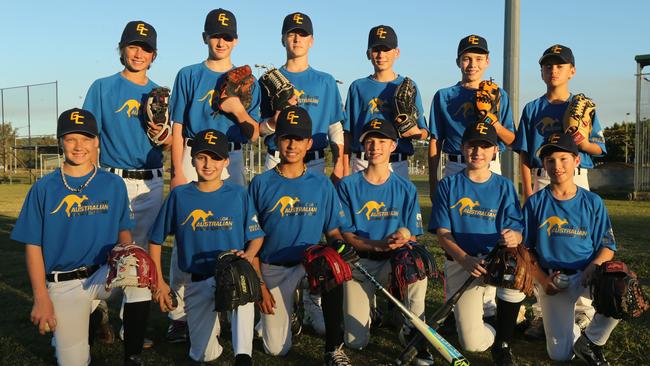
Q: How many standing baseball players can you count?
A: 6